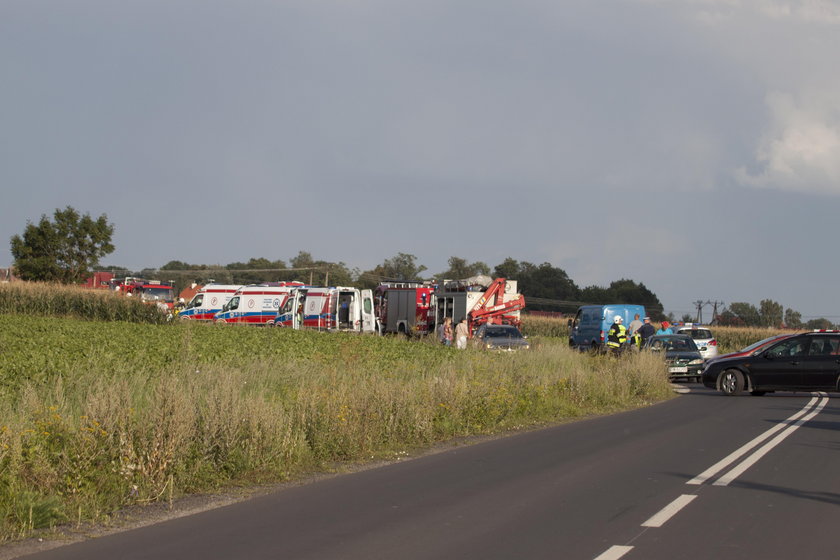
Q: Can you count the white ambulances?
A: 3